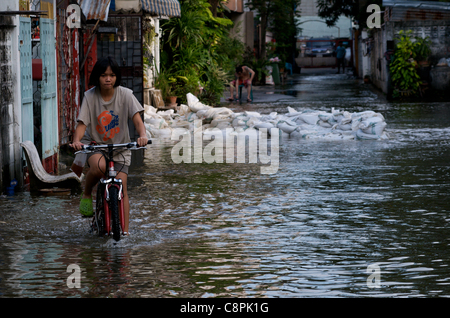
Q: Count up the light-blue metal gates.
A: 2